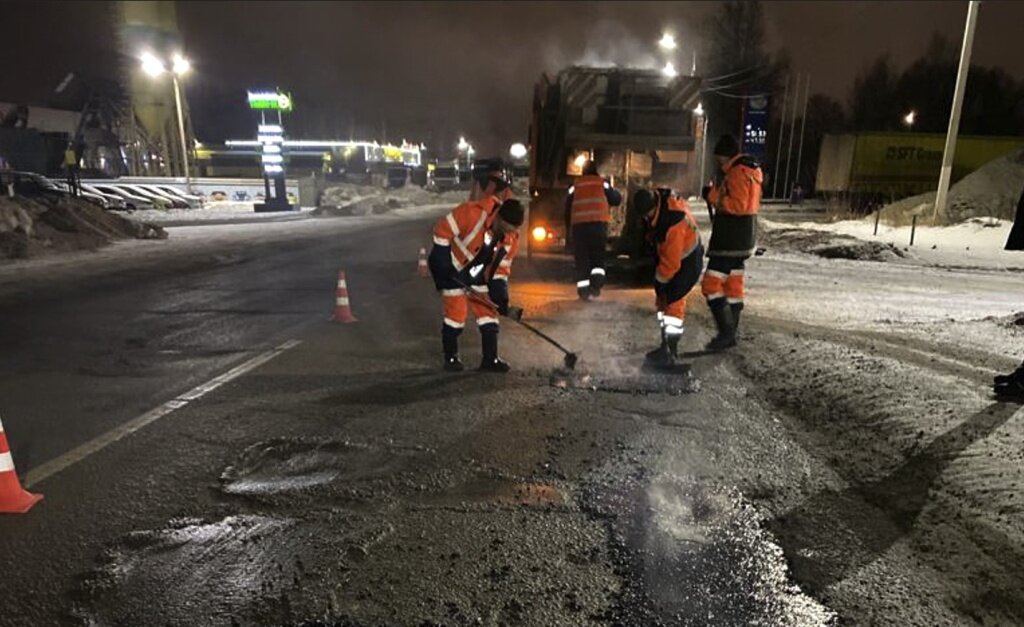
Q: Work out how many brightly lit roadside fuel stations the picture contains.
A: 1